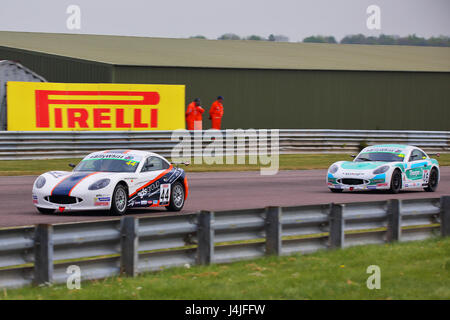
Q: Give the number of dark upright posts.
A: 7